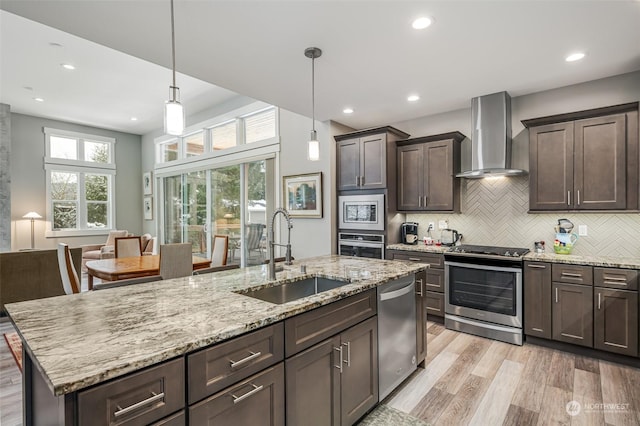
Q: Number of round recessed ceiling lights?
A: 7